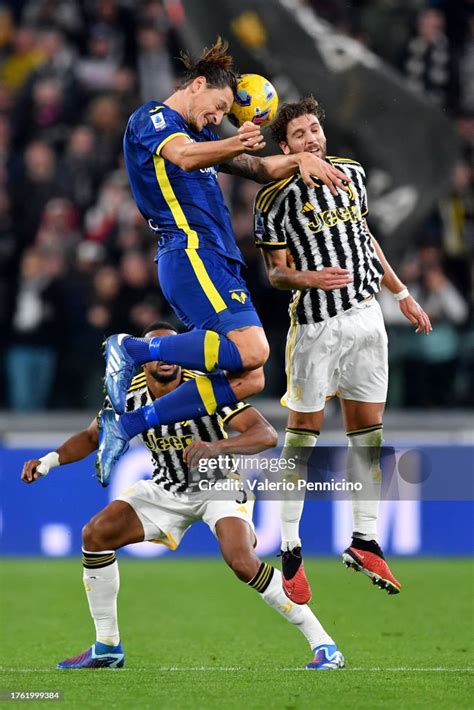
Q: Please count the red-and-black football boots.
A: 2